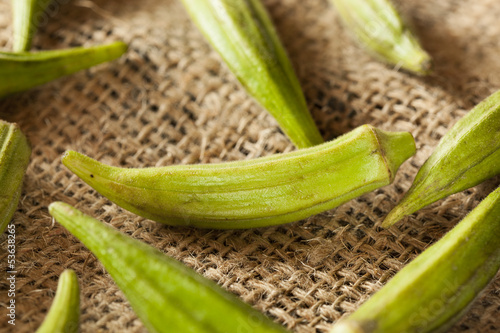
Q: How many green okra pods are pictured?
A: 10